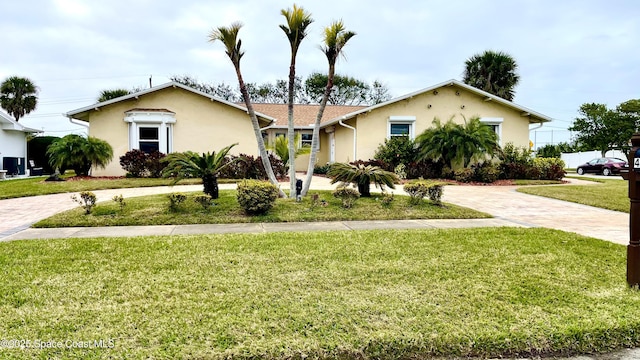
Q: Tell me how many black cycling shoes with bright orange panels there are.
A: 0